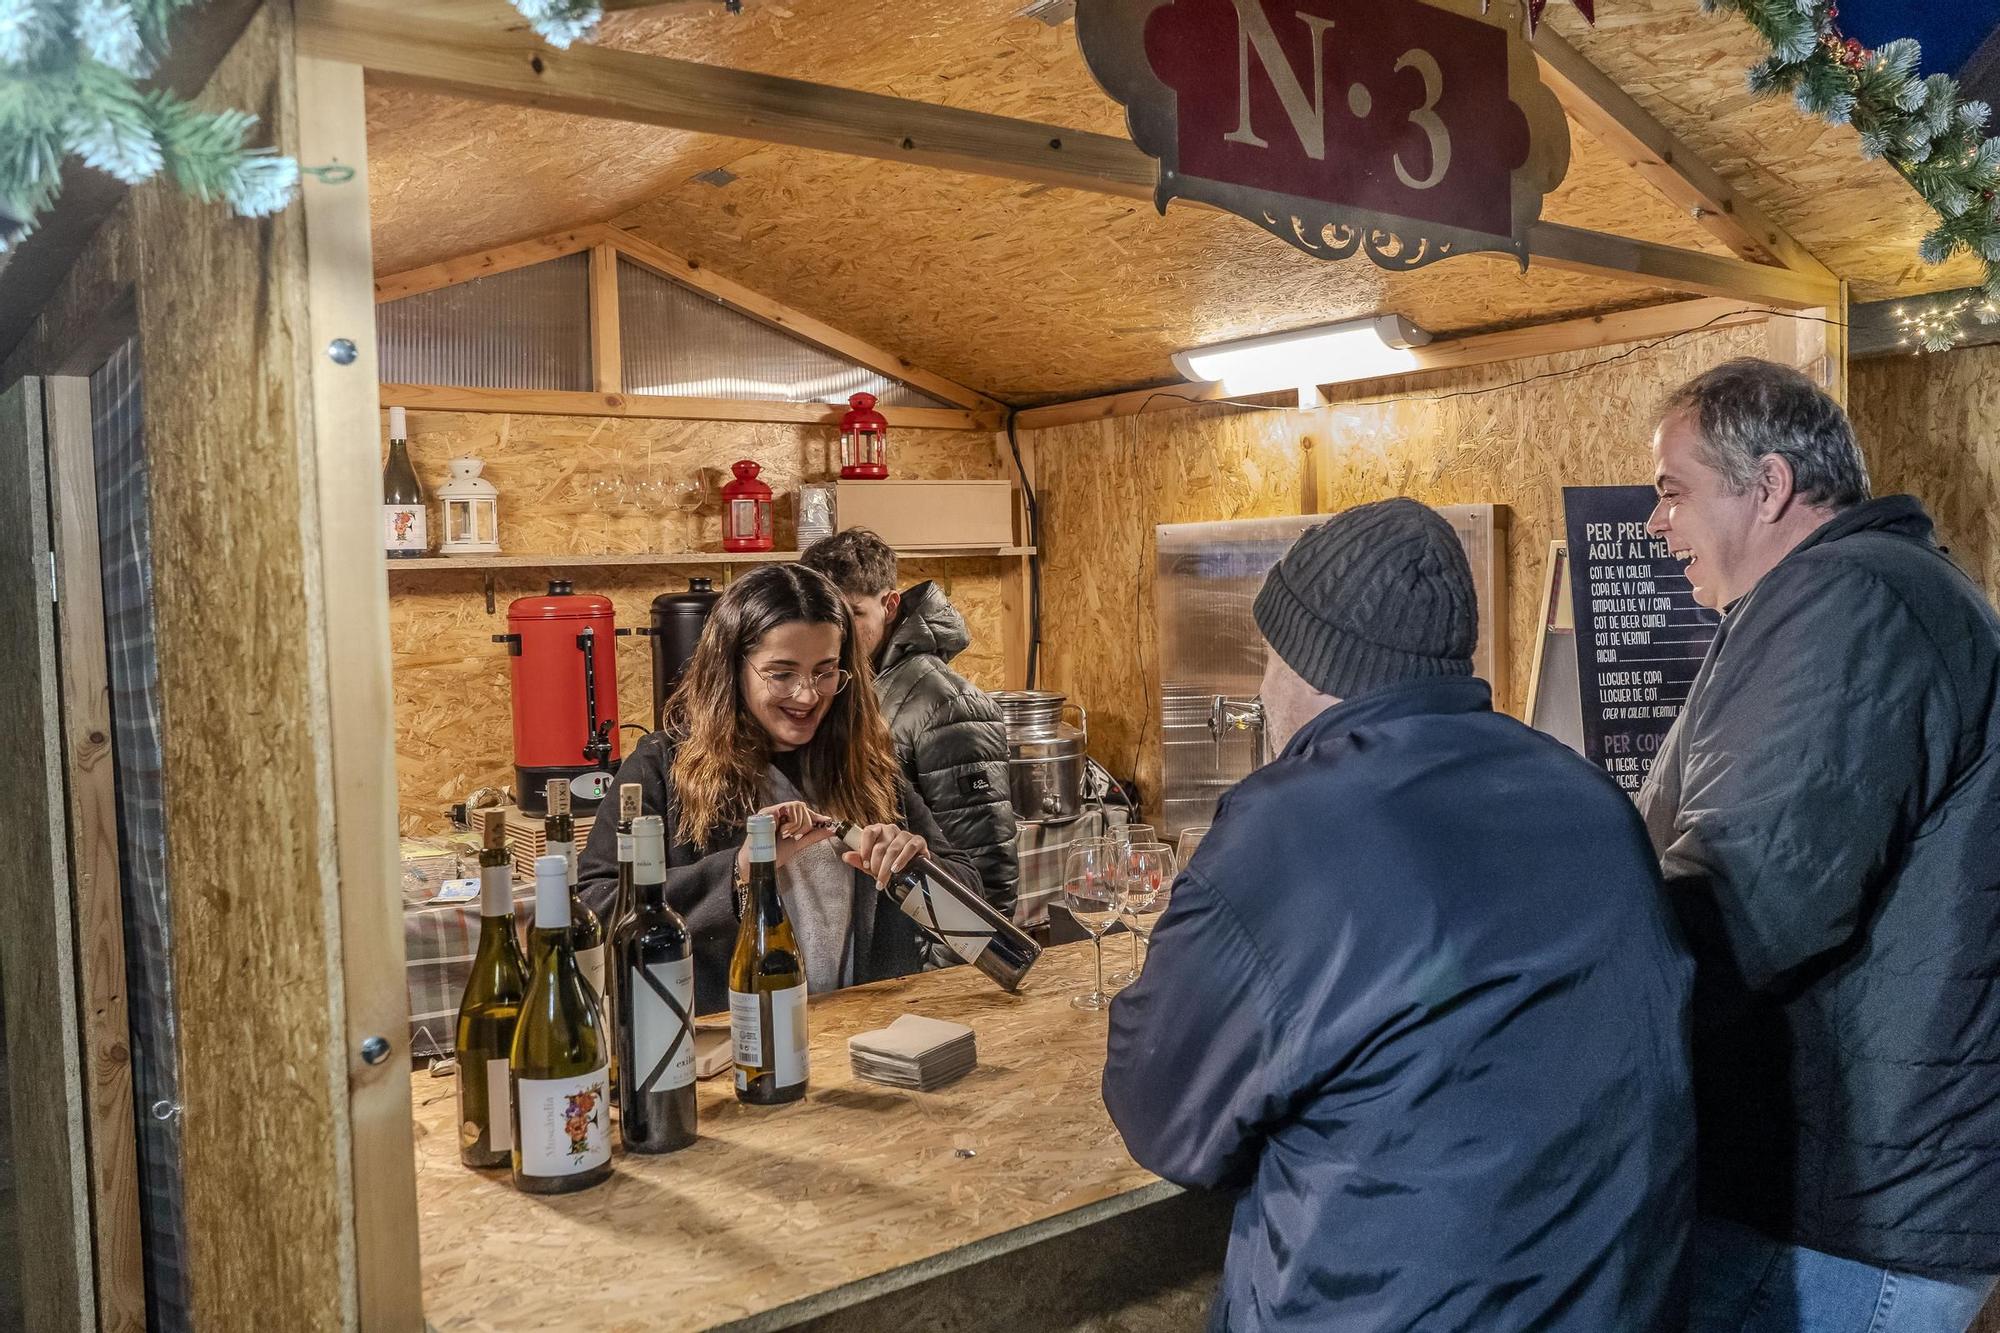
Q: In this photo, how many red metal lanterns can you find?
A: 2